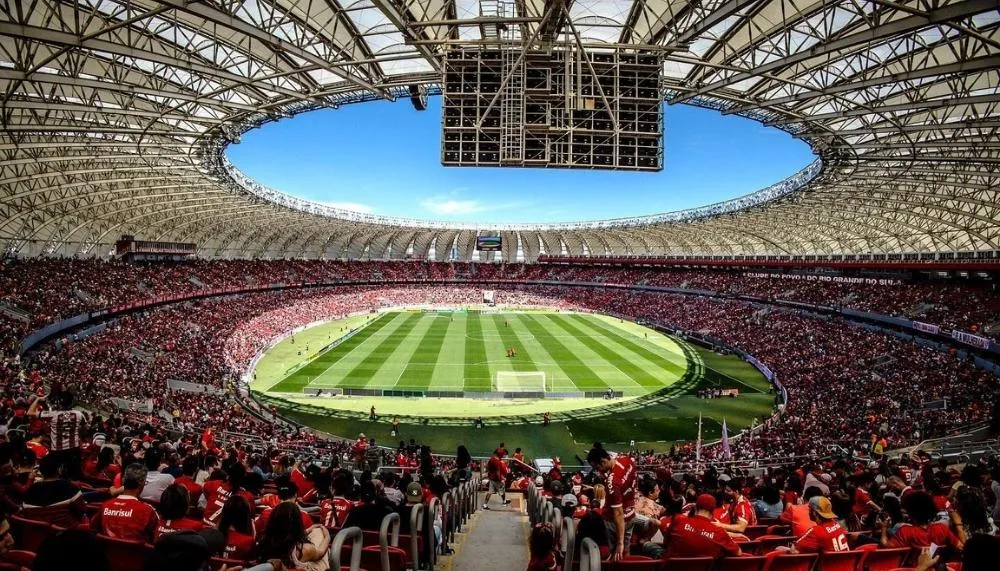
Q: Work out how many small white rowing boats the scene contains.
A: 0